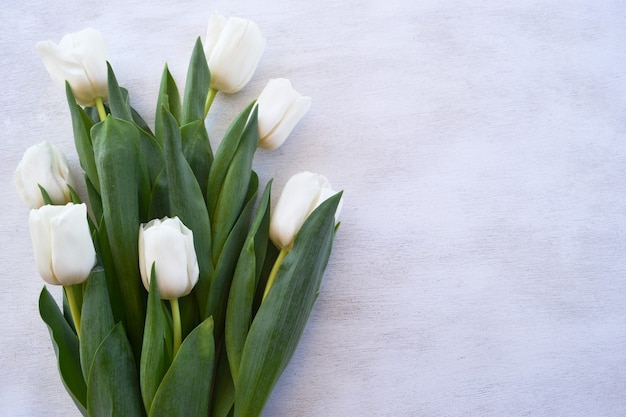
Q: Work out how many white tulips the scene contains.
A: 7